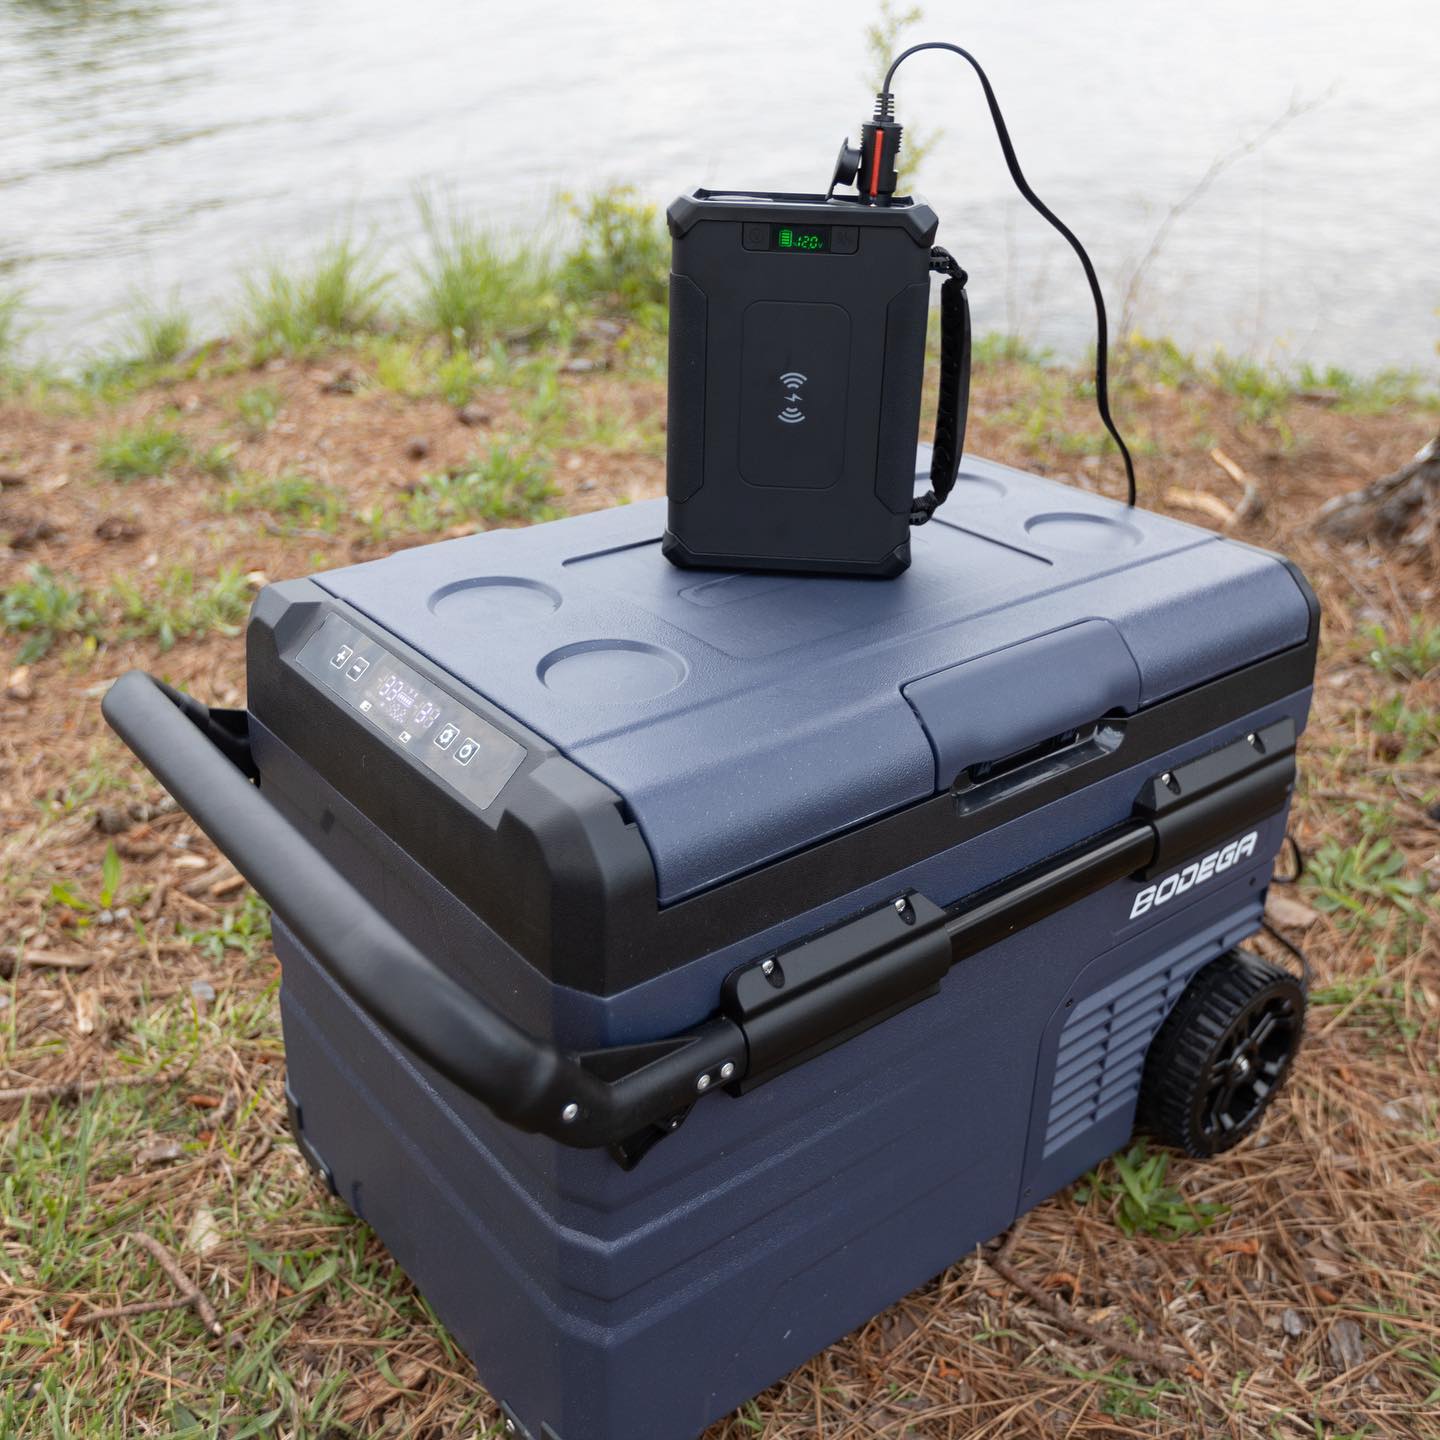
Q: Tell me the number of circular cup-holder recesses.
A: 4